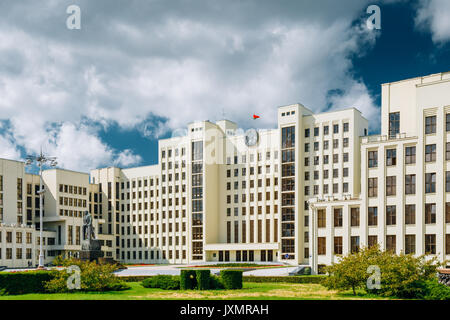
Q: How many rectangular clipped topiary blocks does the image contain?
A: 3